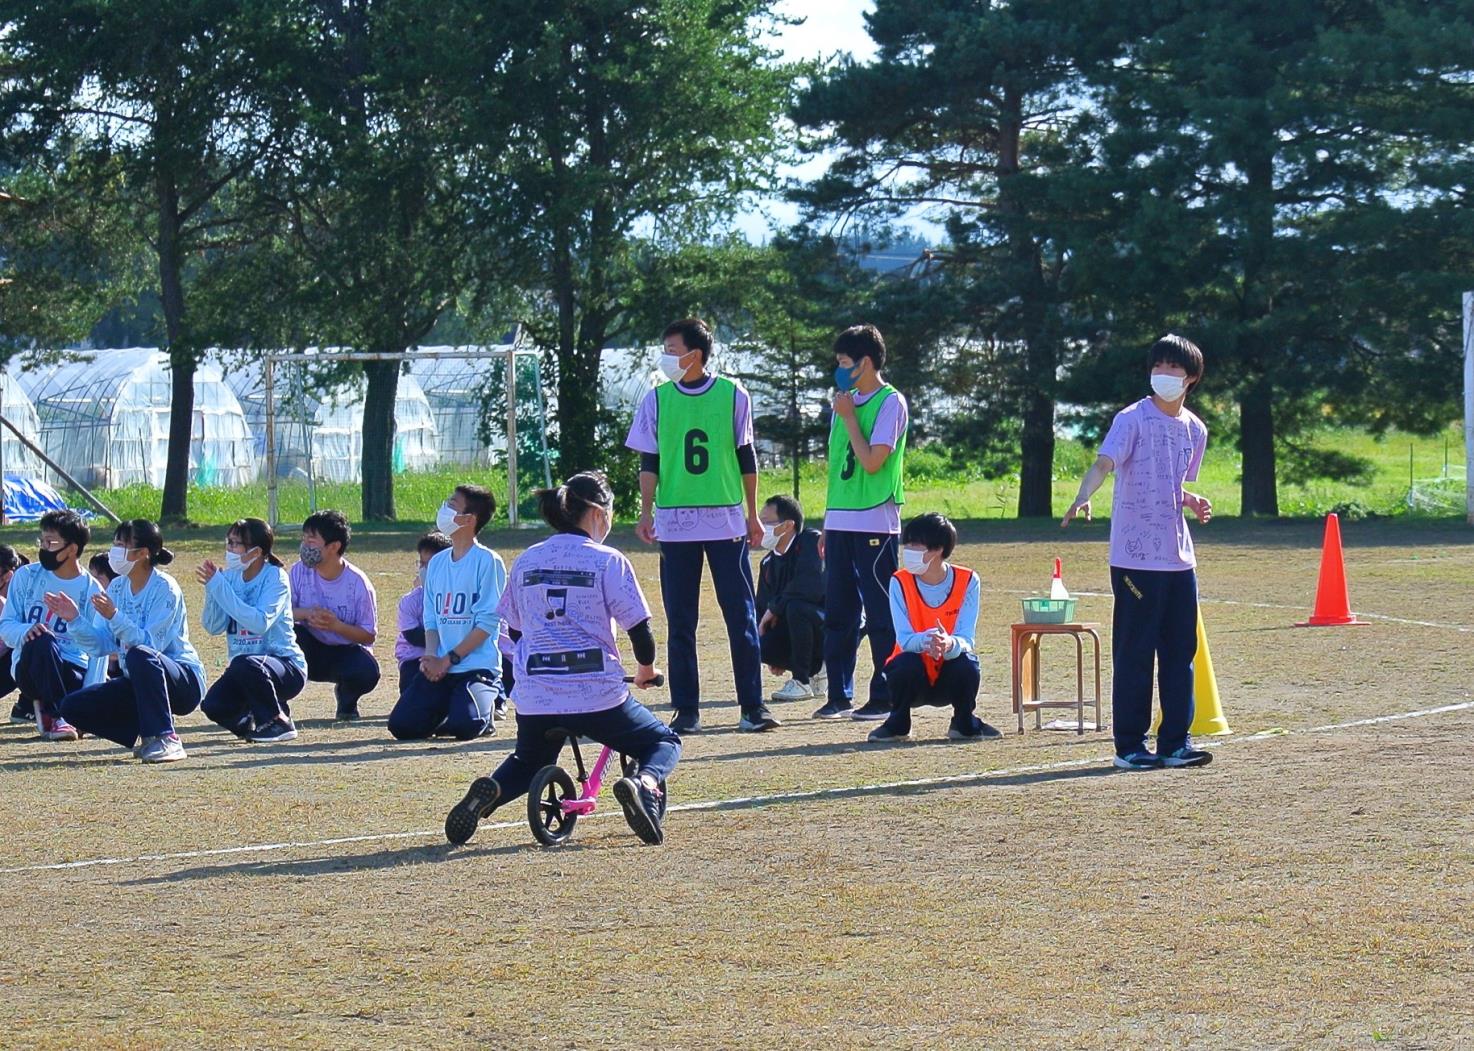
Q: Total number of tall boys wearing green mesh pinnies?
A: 2